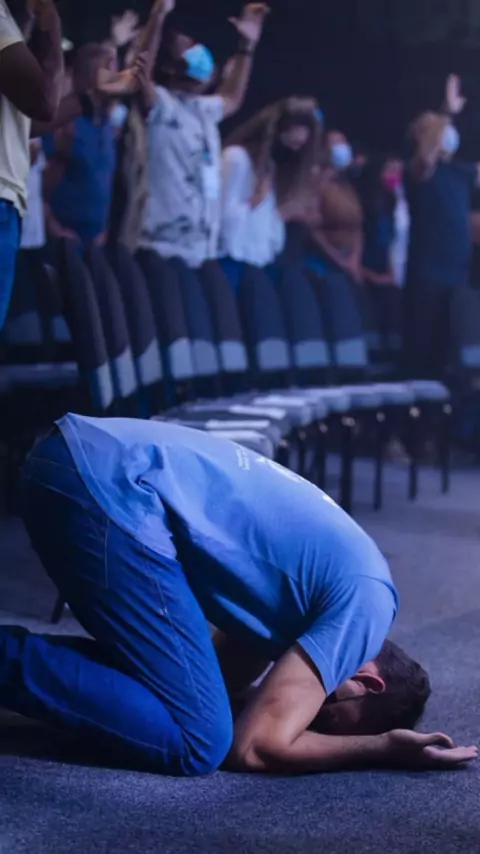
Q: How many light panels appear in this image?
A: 0